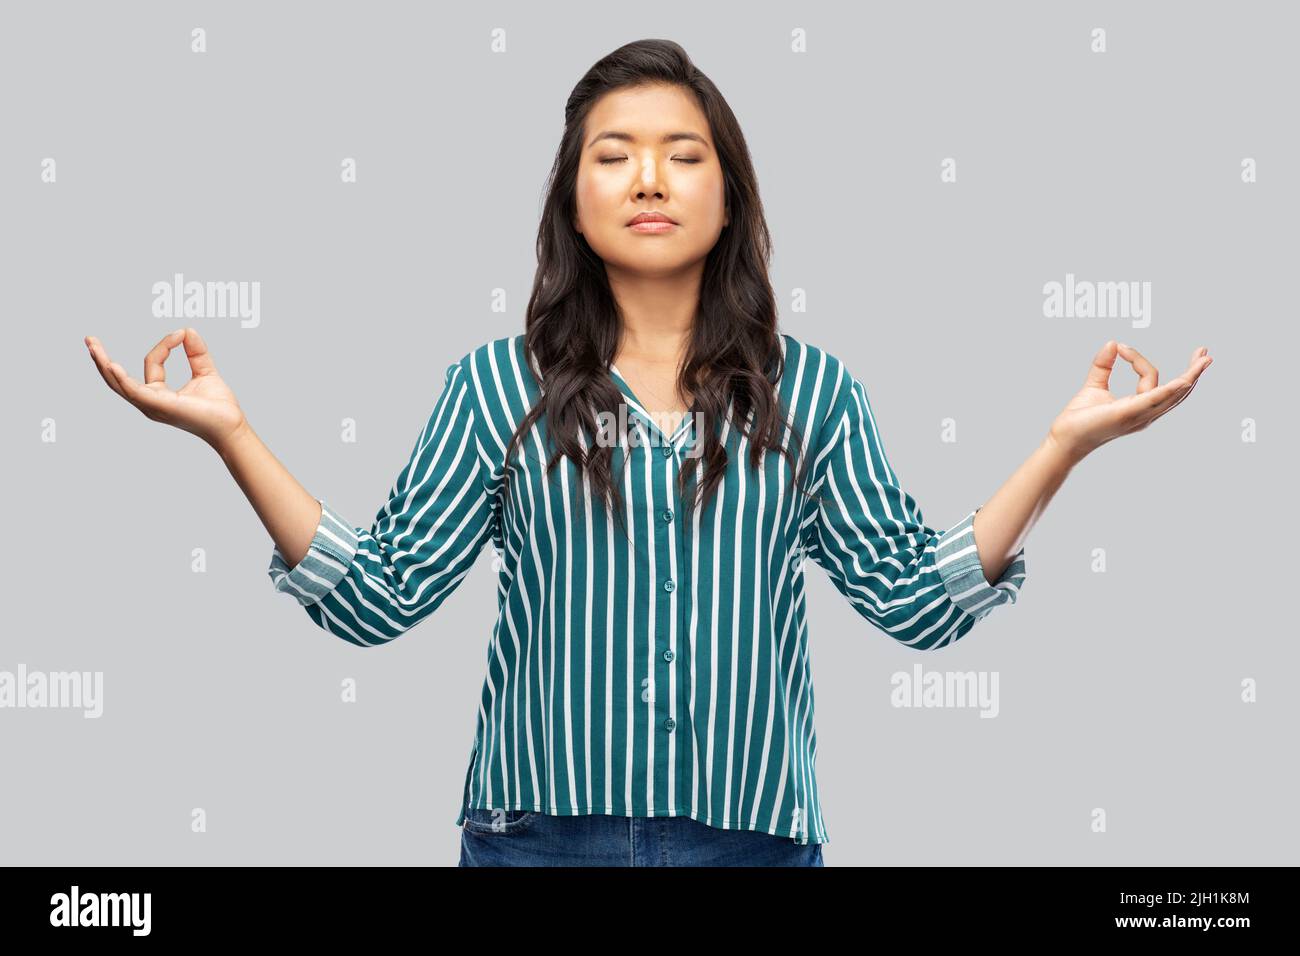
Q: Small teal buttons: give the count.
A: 5